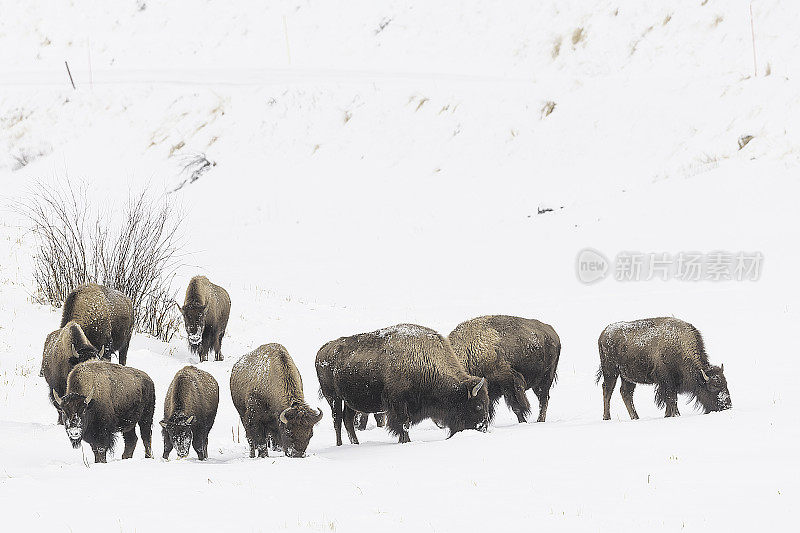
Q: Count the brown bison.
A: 9